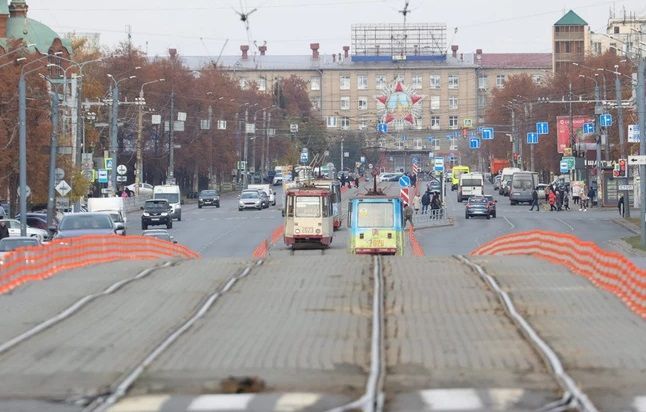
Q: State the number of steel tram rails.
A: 4